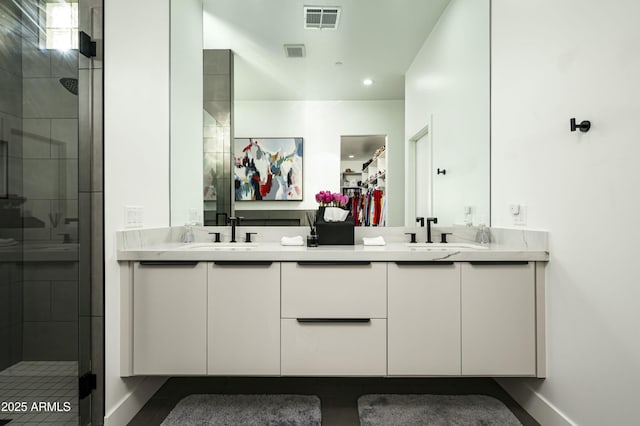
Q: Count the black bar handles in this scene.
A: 6